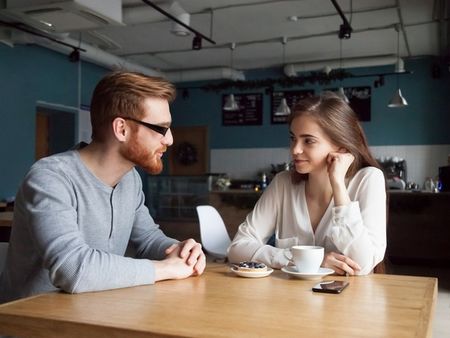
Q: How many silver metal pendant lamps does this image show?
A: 4